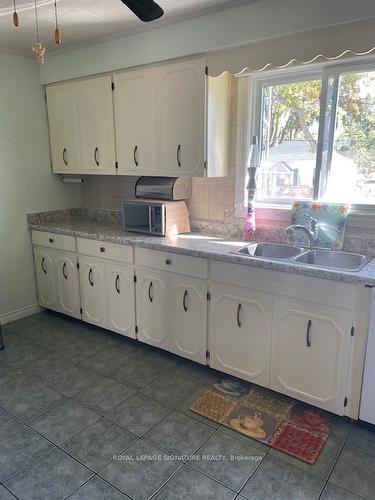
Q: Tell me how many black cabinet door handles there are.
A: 12